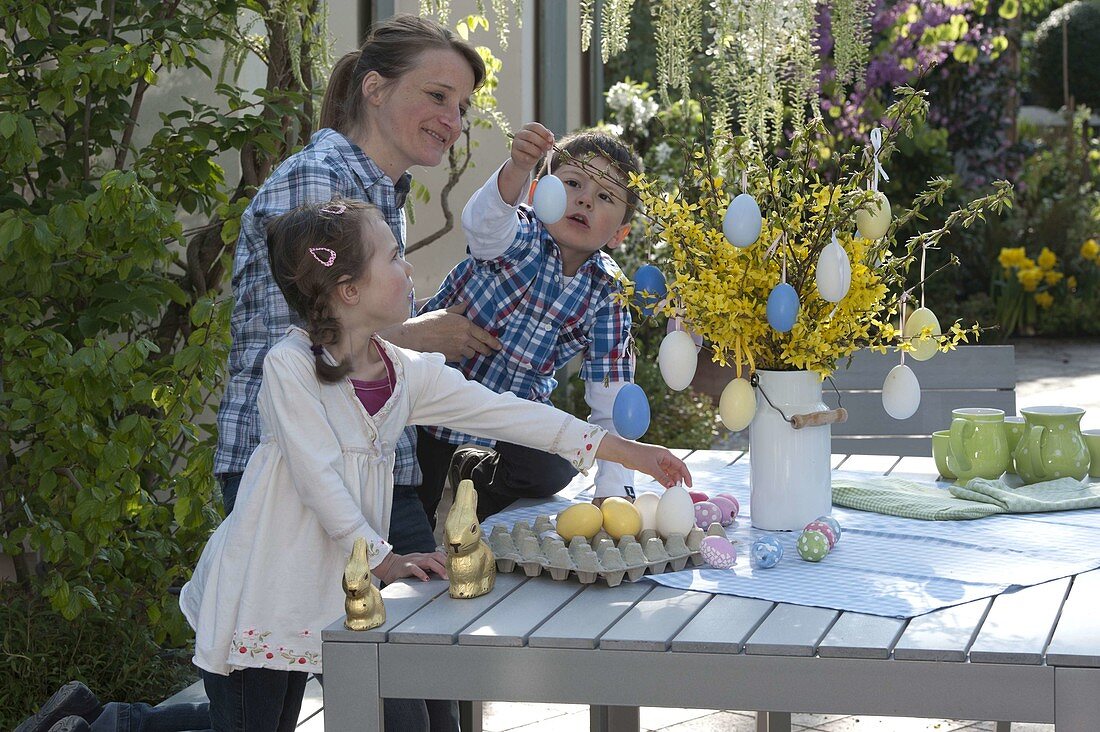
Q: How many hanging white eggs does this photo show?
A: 3